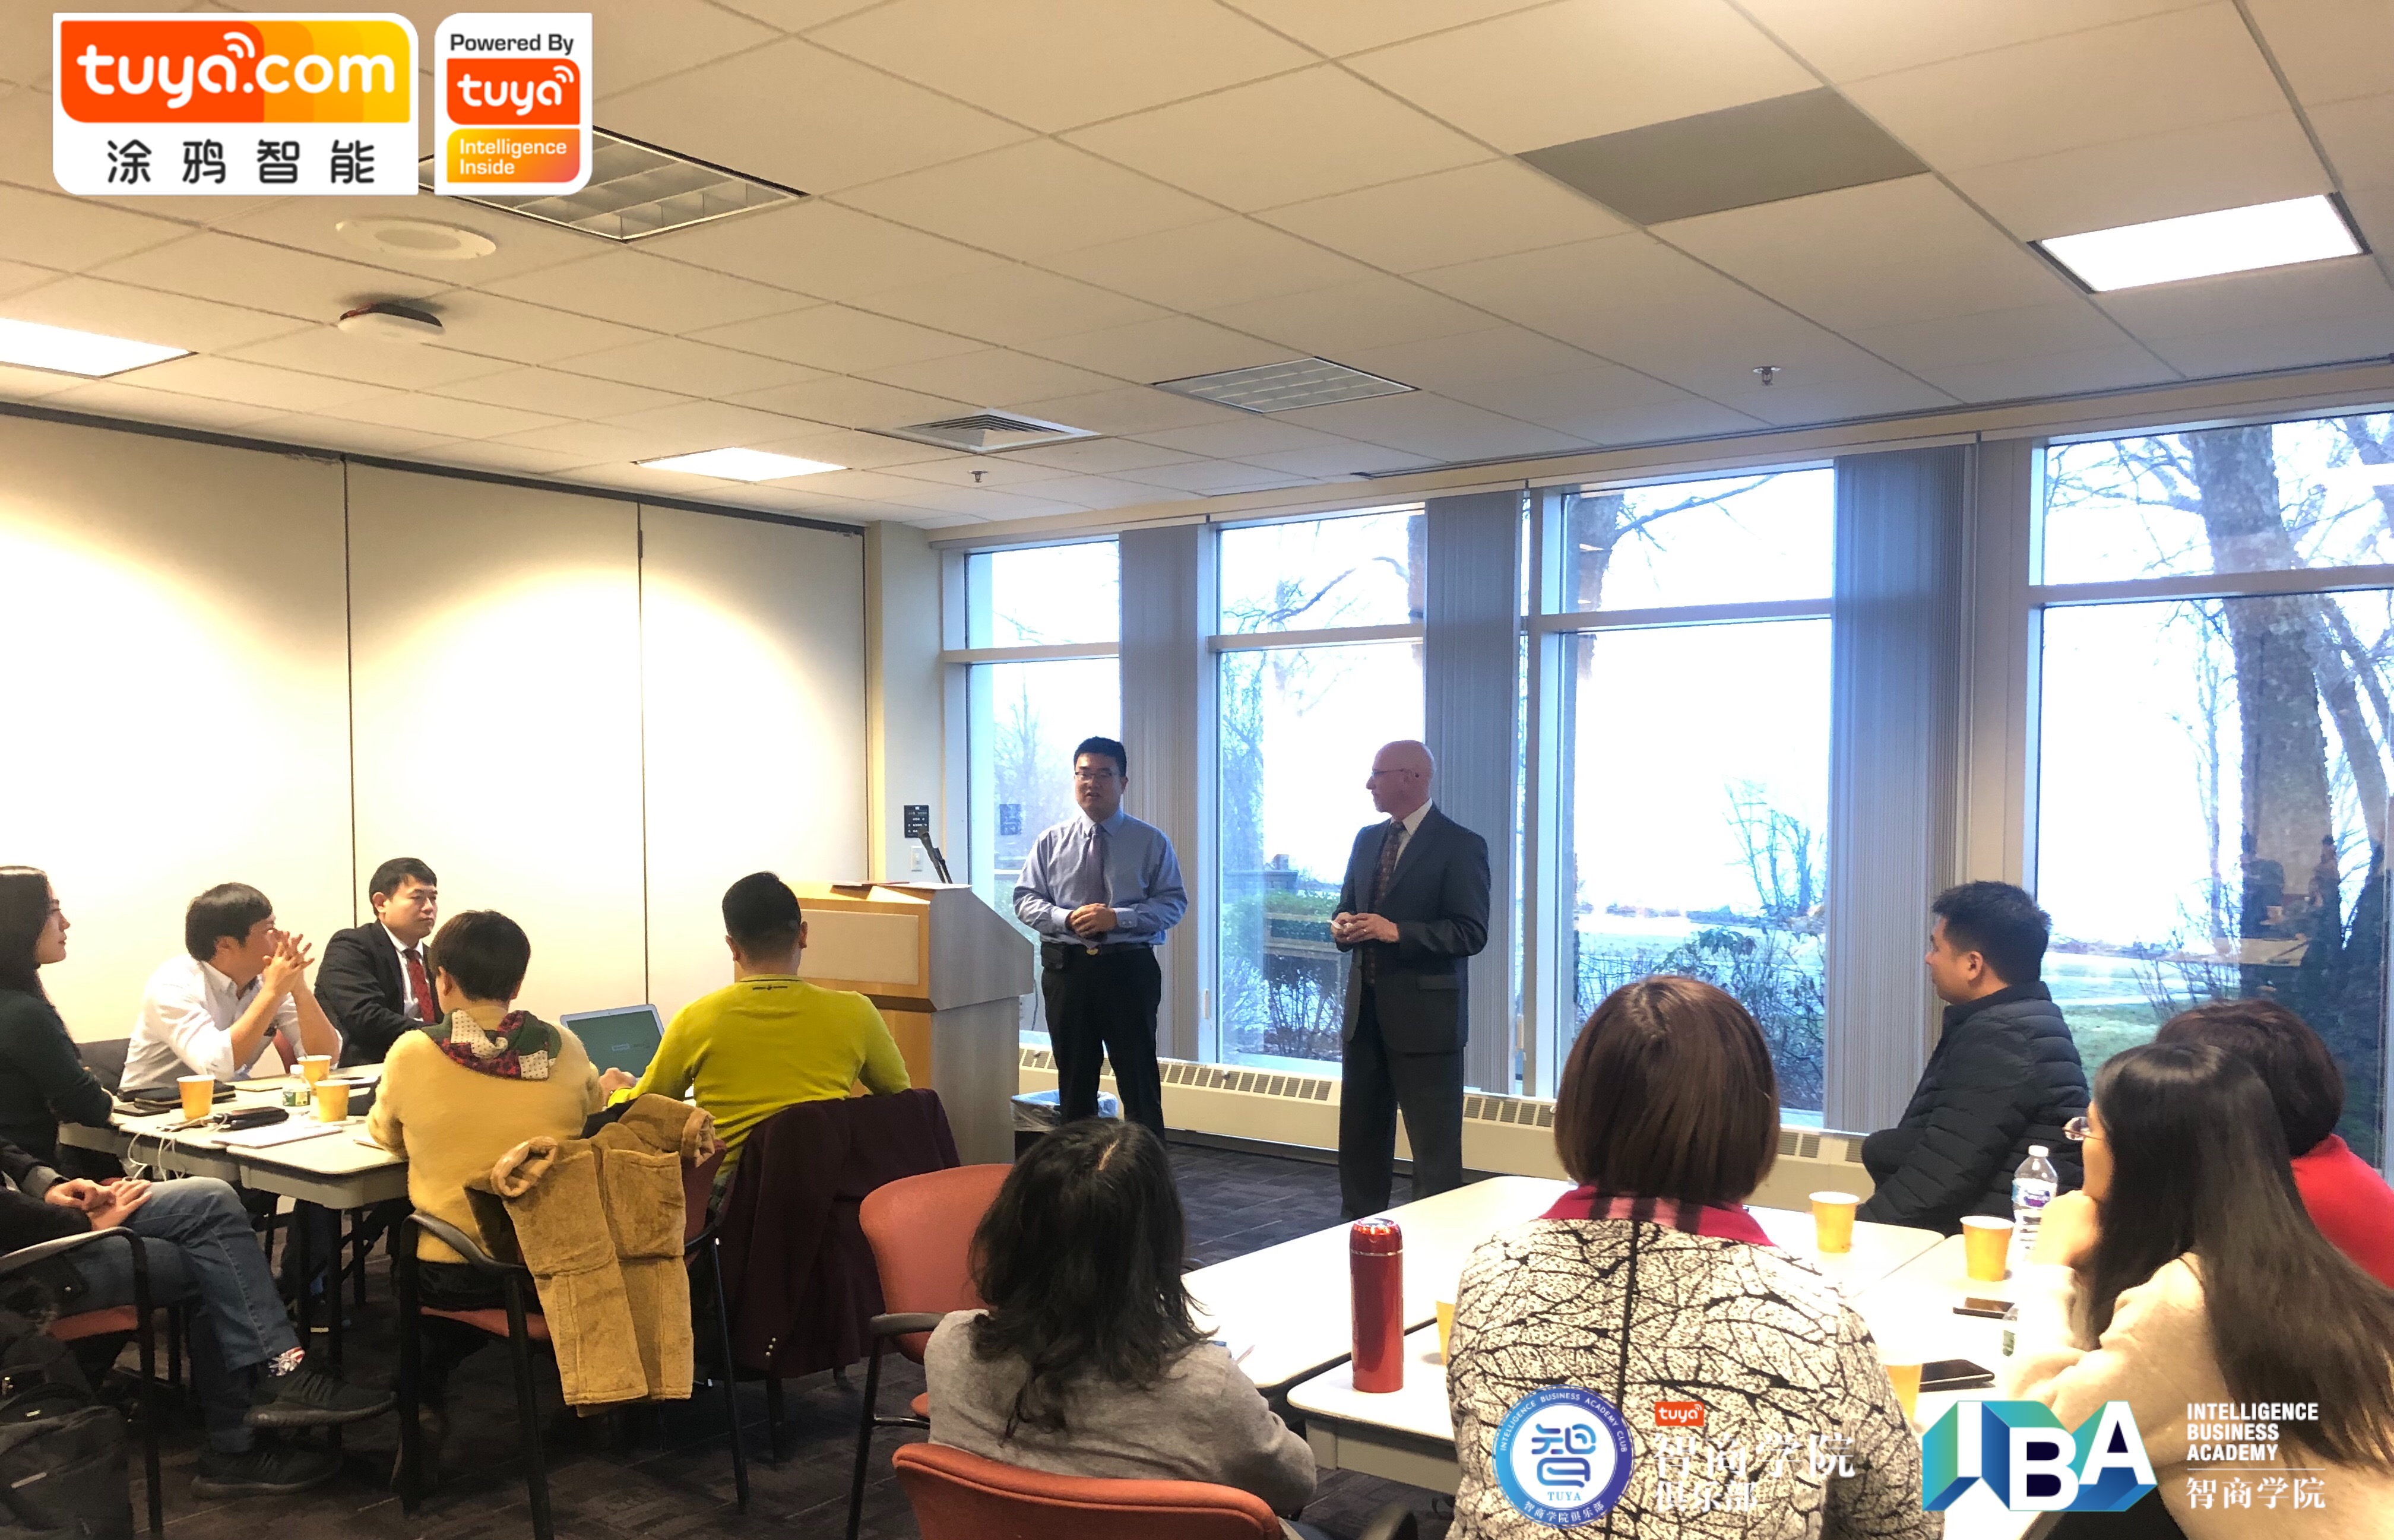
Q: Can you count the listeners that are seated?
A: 11